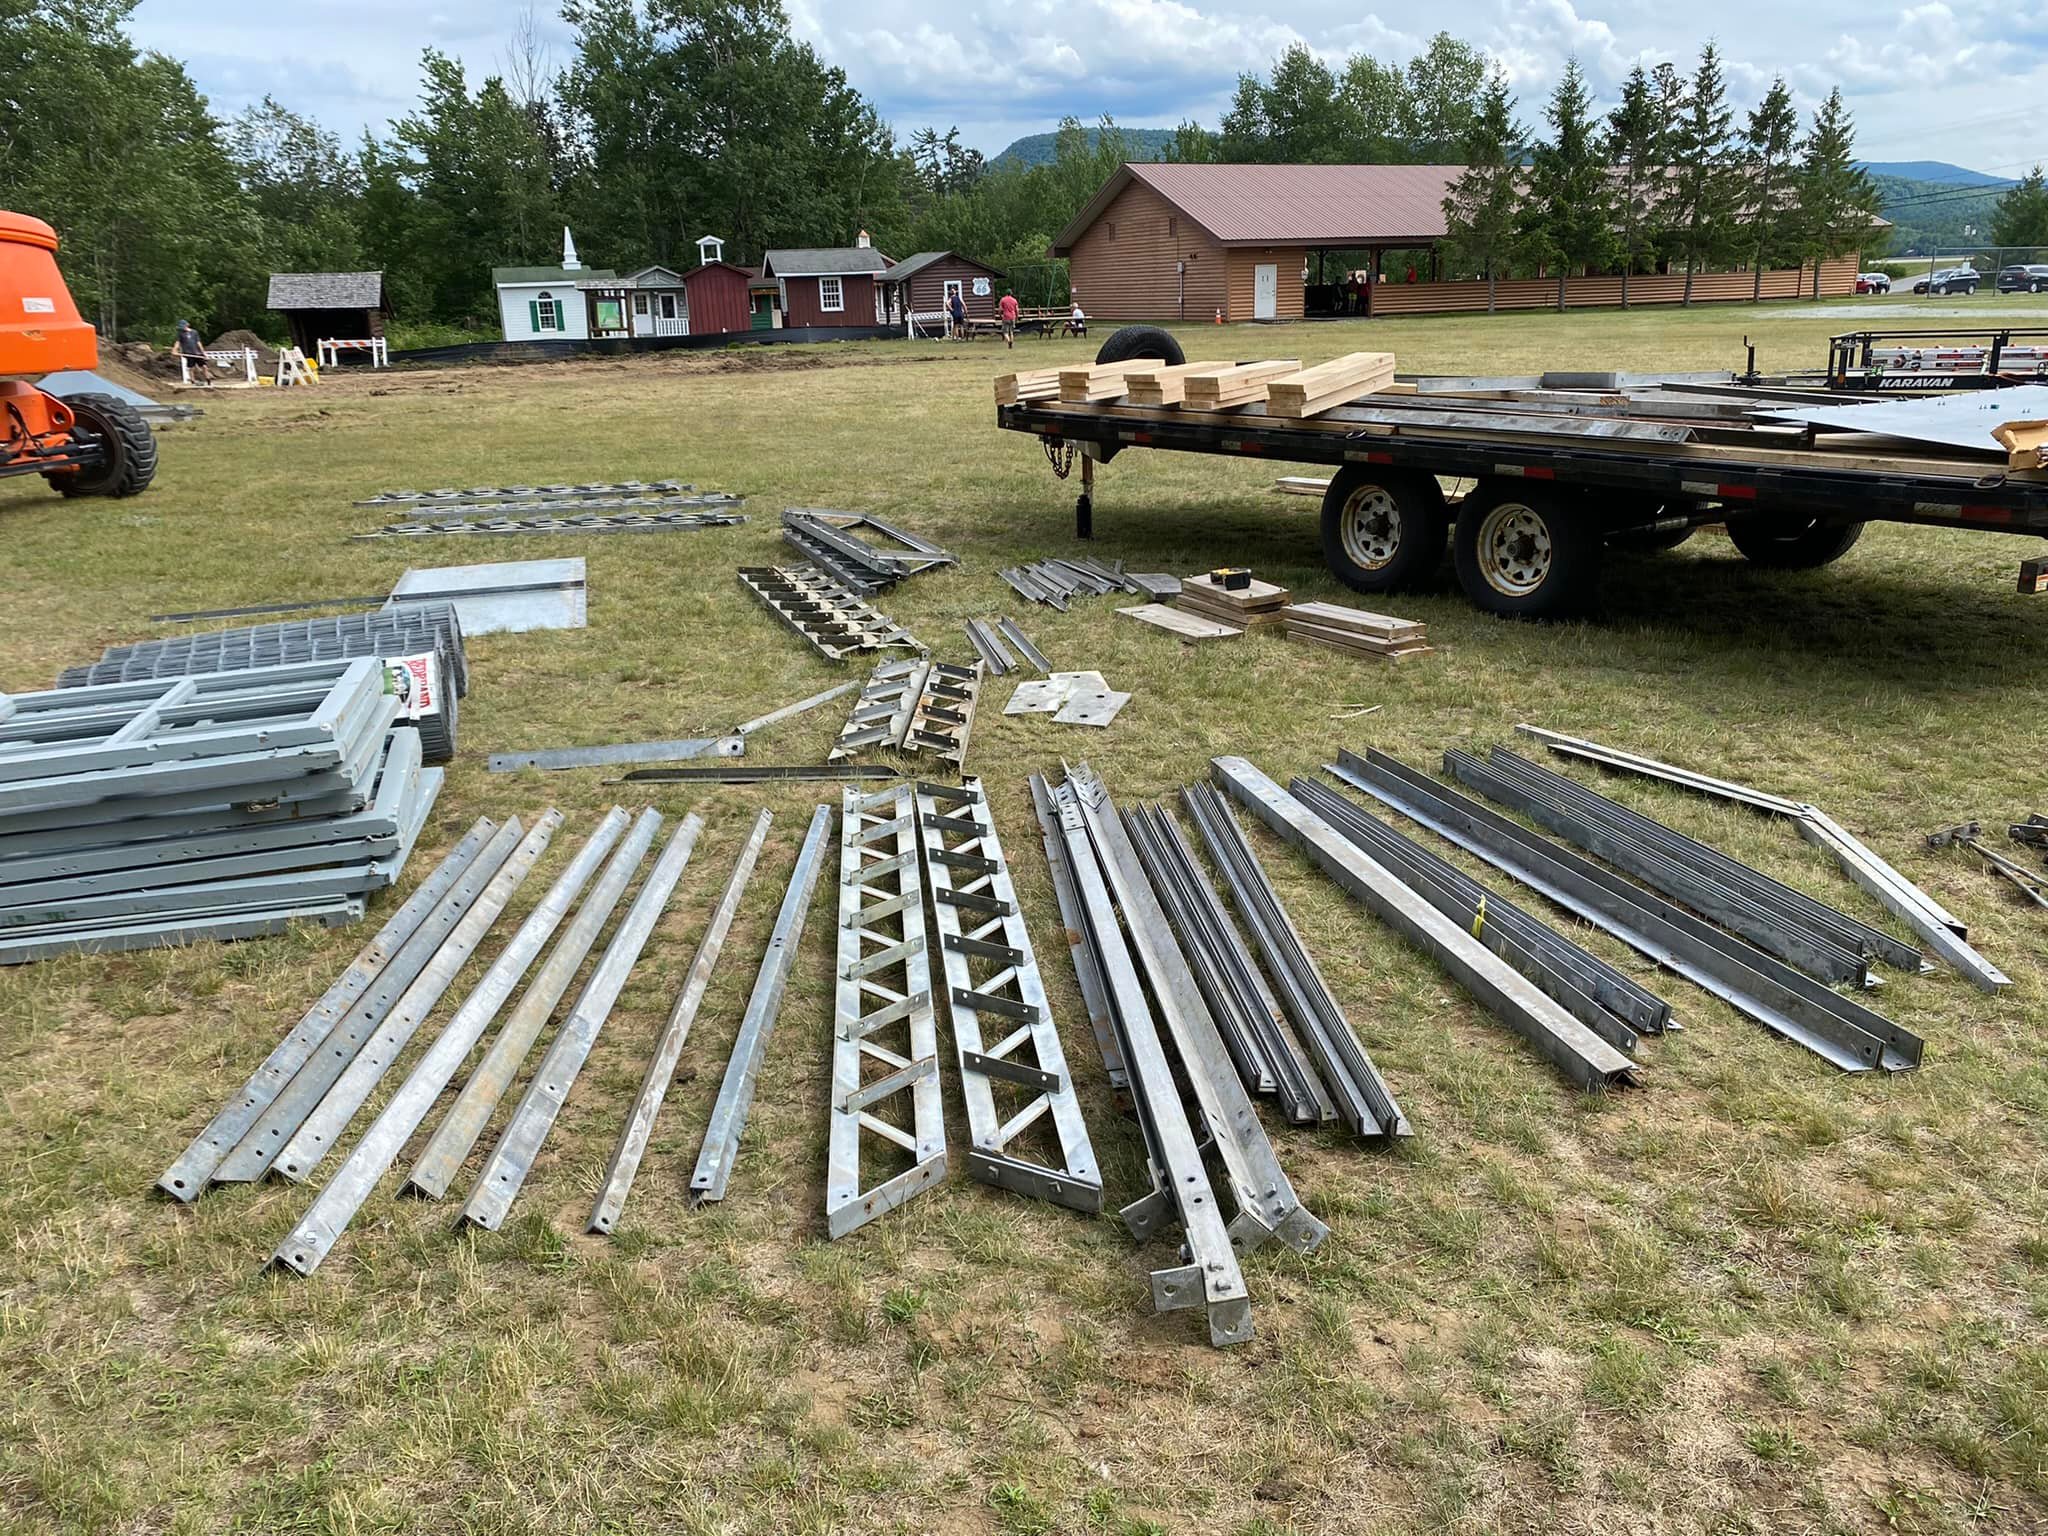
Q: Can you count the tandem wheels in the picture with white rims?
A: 2